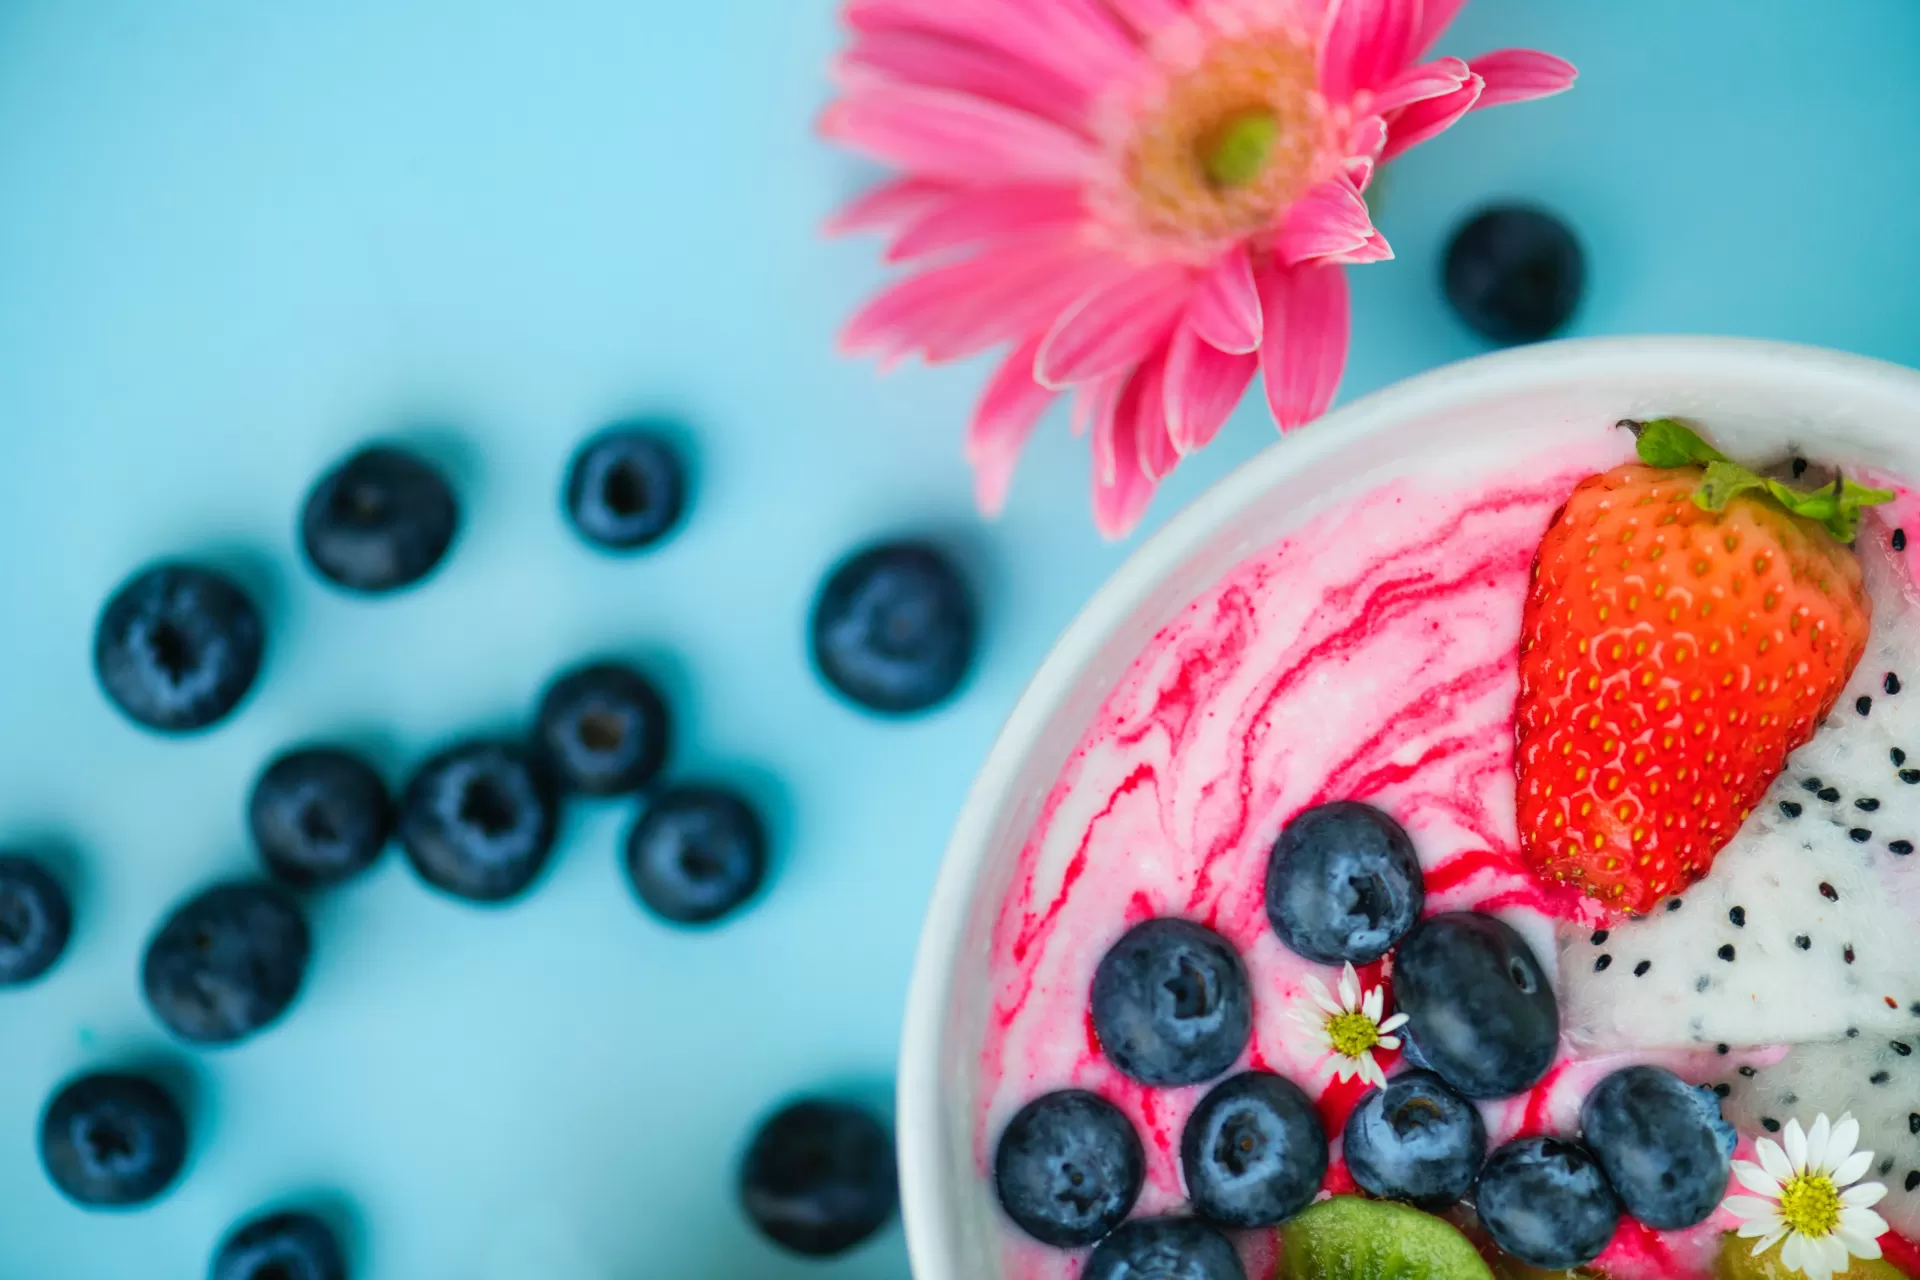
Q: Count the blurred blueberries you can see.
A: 14